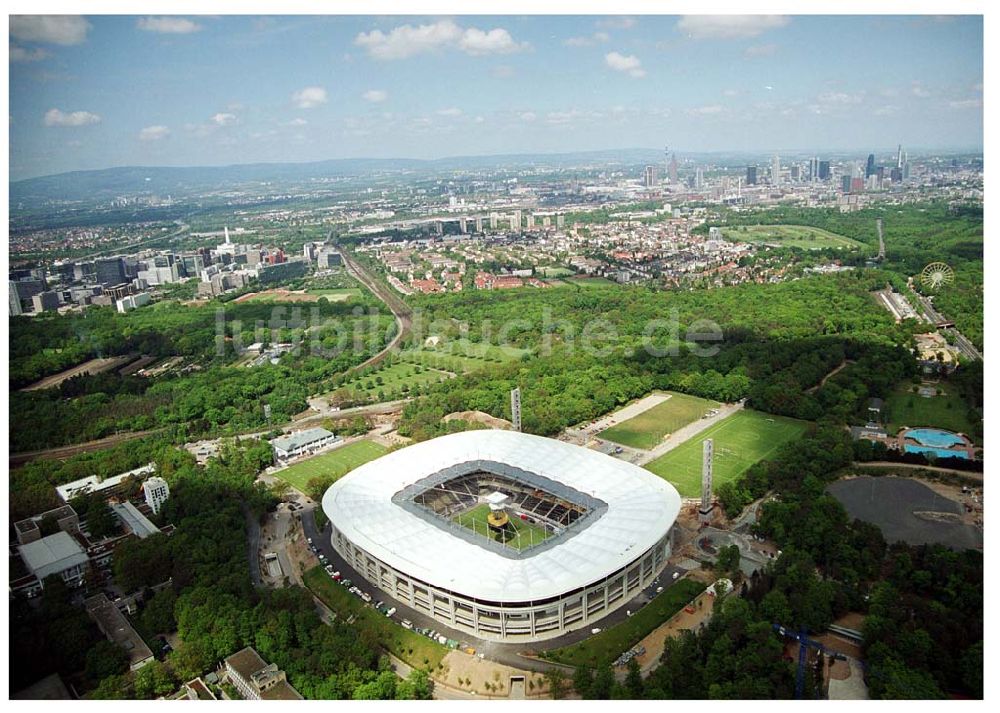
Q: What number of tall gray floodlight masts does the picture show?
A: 2